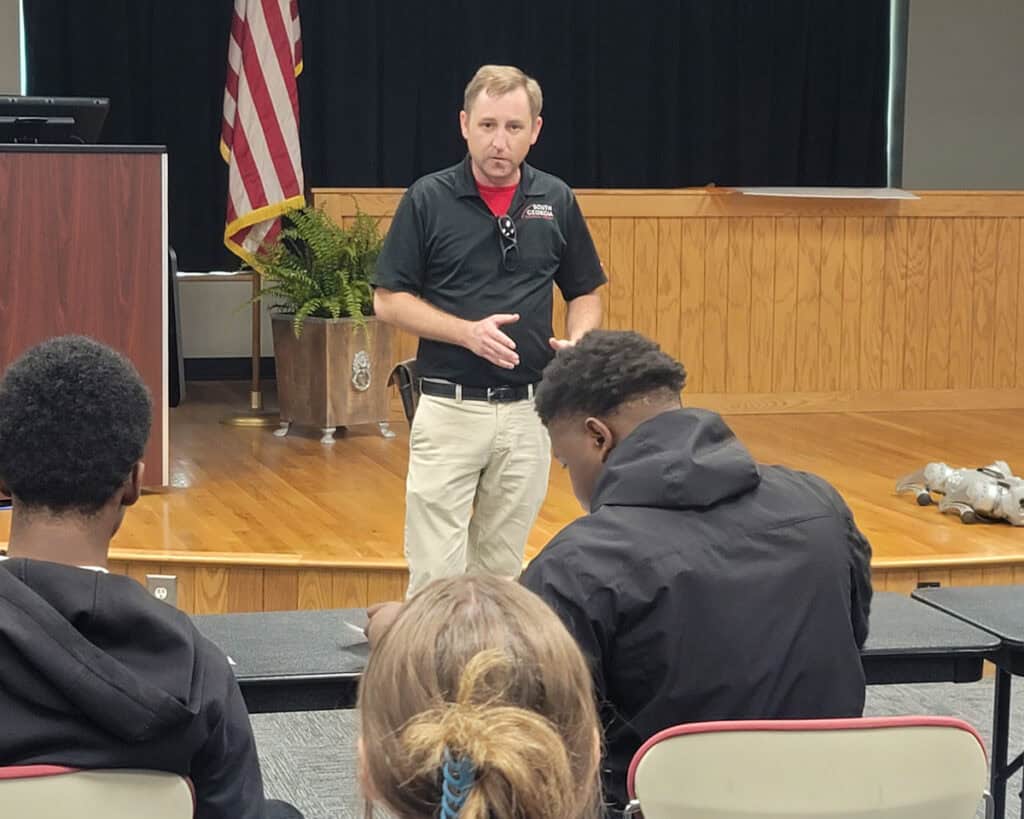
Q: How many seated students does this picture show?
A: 3